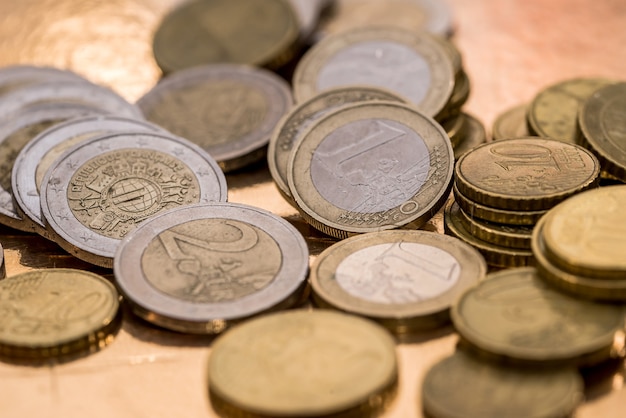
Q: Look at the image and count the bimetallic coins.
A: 12